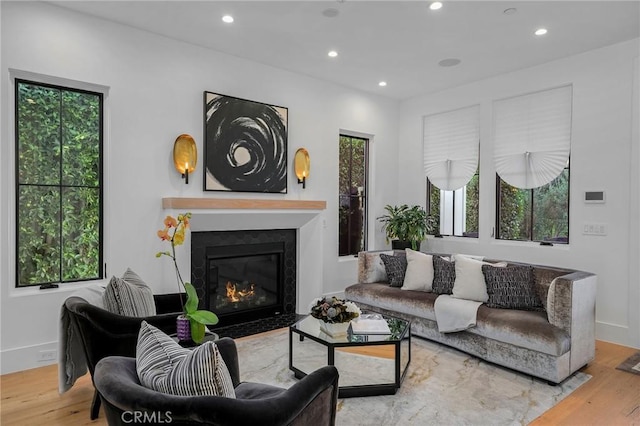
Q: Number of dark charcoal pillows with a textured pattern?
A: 3